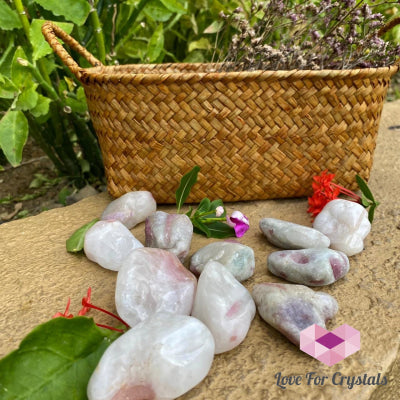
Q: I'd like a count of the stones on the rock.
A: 11